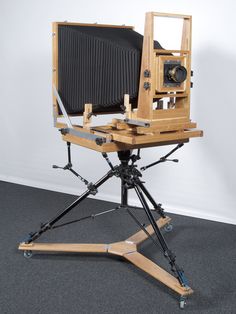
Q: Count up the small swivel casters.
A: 3